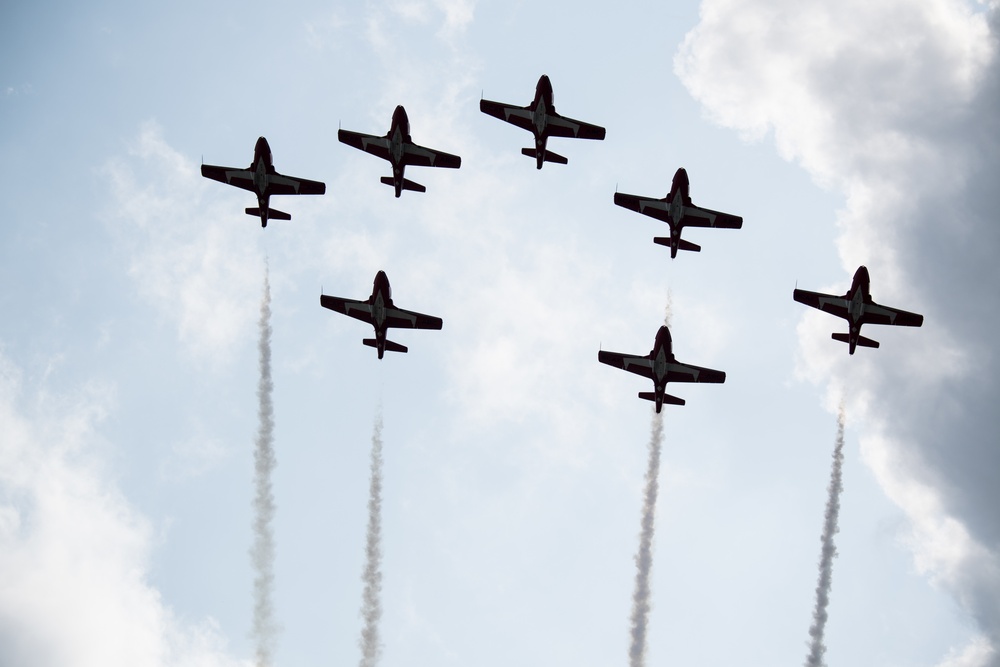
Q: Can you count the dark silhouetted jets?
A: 7